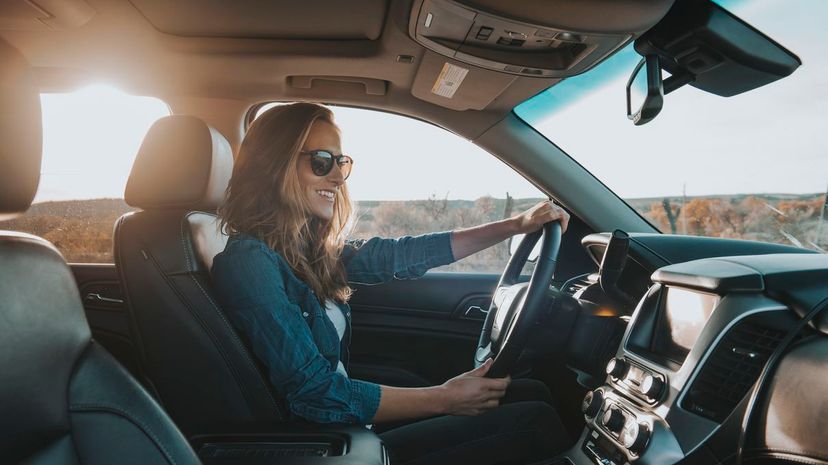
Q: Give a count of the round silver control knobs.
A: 5